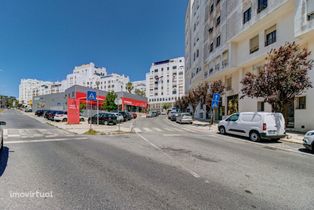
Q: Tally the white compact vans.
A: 1